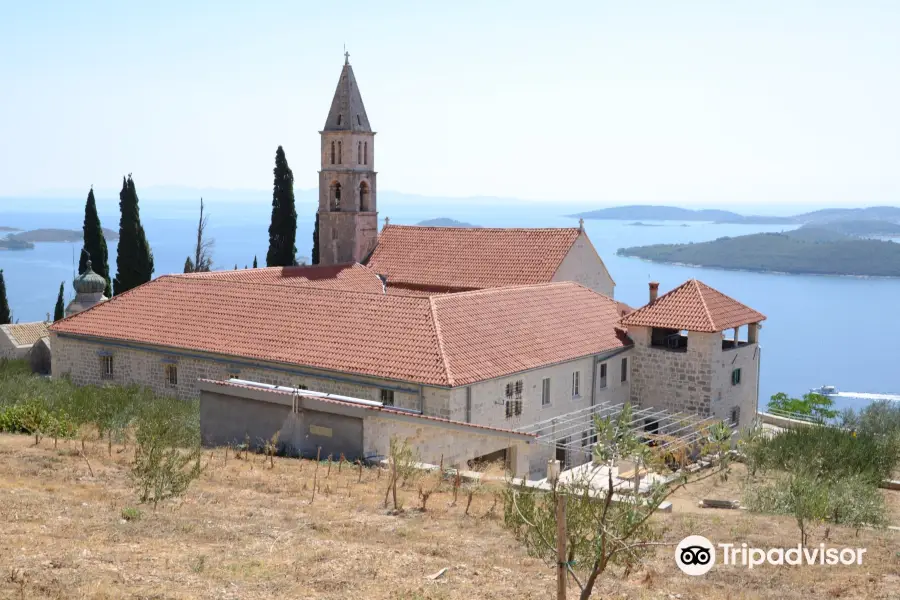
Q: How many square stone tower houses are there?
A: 1